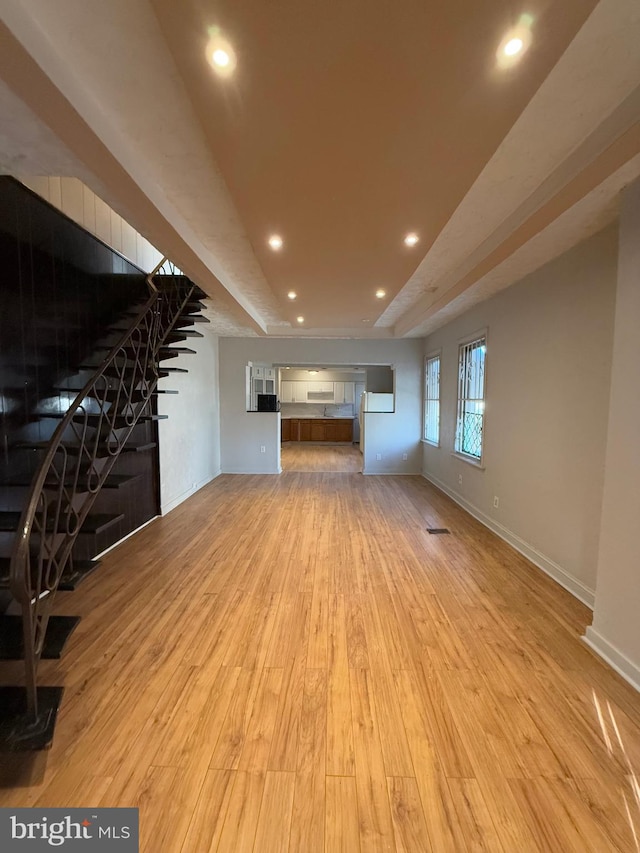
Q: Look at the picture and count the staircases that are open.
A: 1